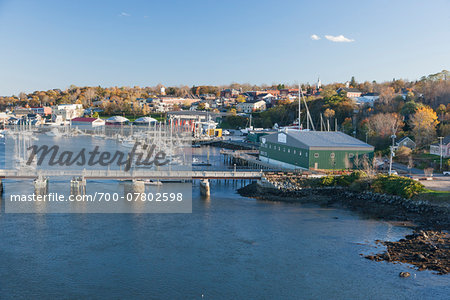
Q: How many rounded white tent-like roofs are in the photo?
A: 2